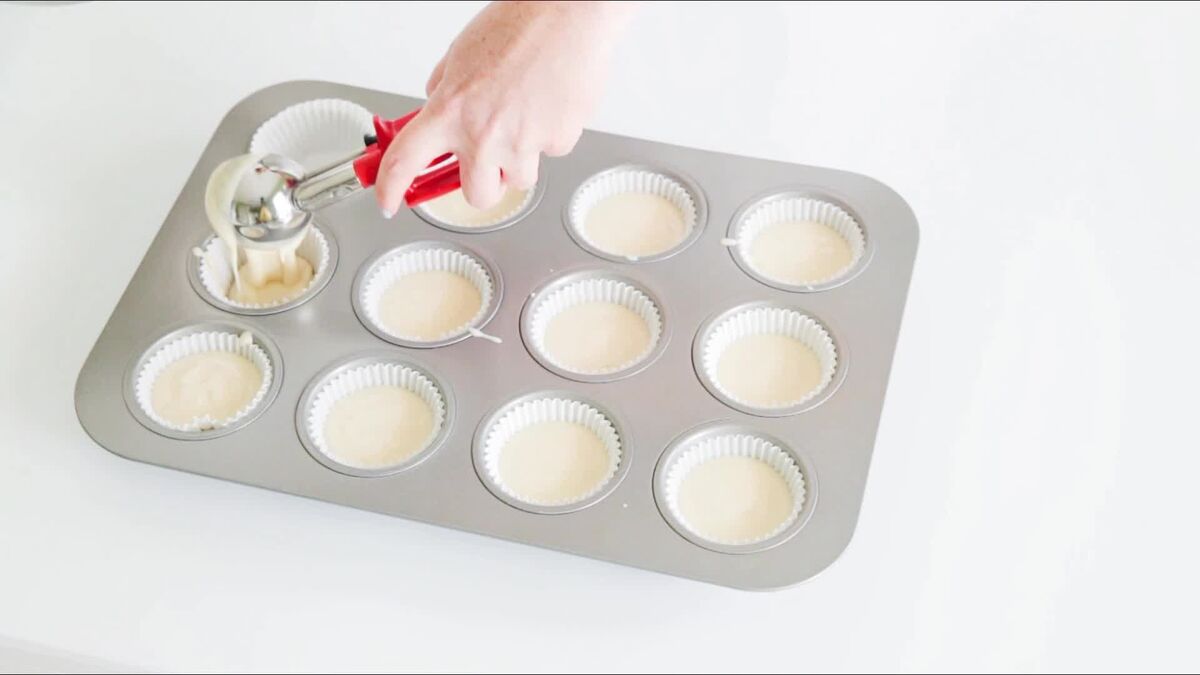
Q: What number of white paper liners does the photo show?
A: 12